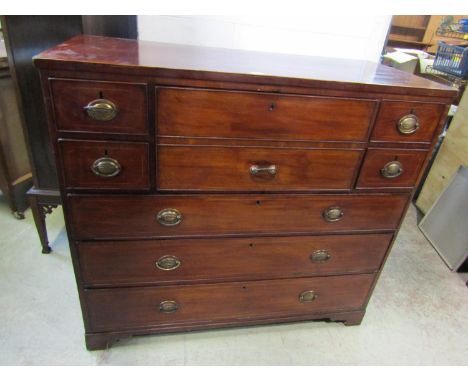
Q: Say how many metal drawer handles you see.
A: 11